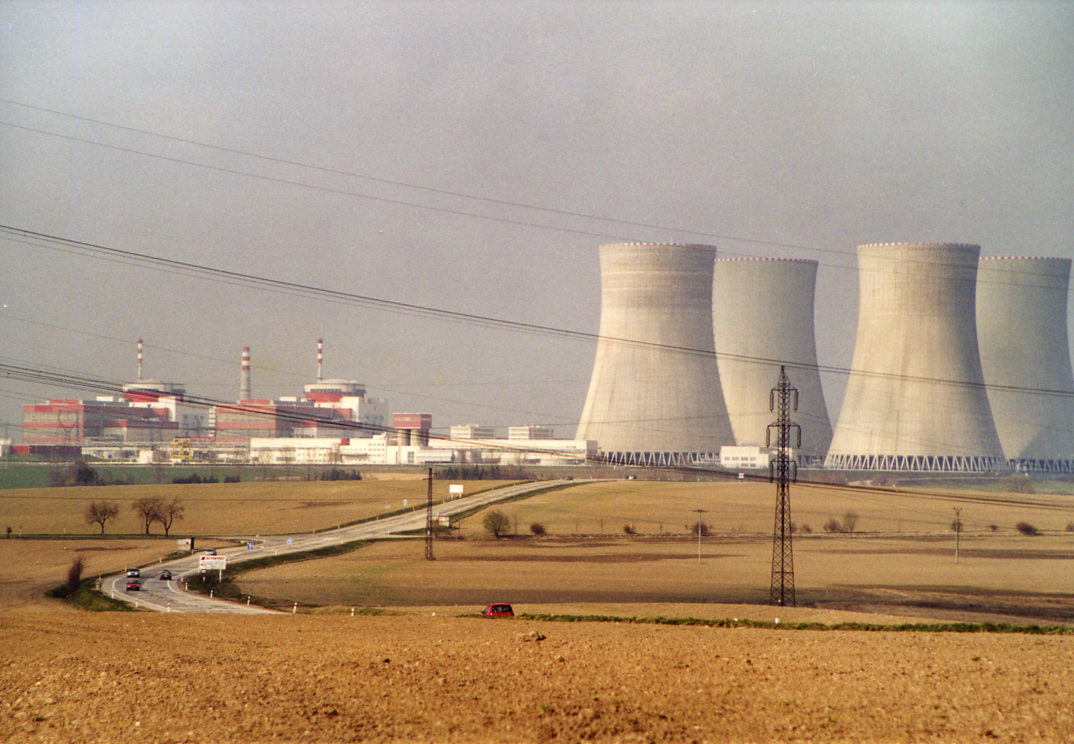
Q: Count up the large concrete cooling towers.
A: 4